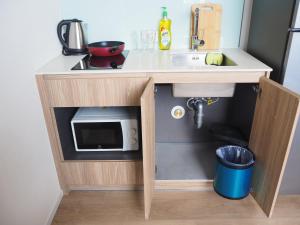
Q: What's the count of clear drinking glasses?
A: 2